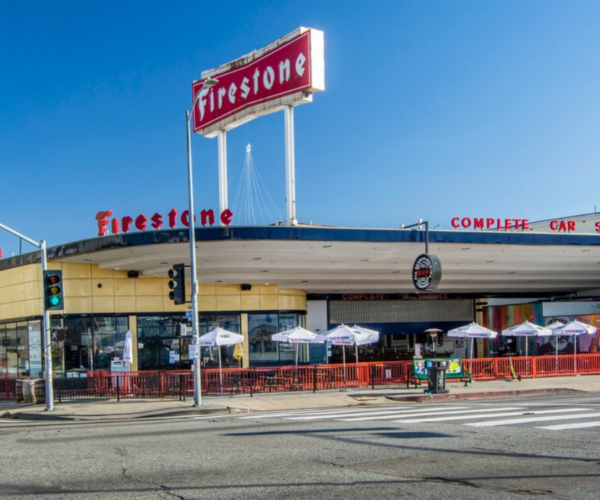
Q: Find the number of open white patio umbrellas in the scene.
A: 8